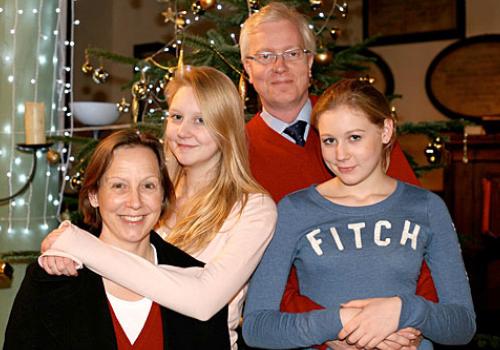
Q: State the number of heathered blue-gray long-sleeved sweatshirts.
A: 1